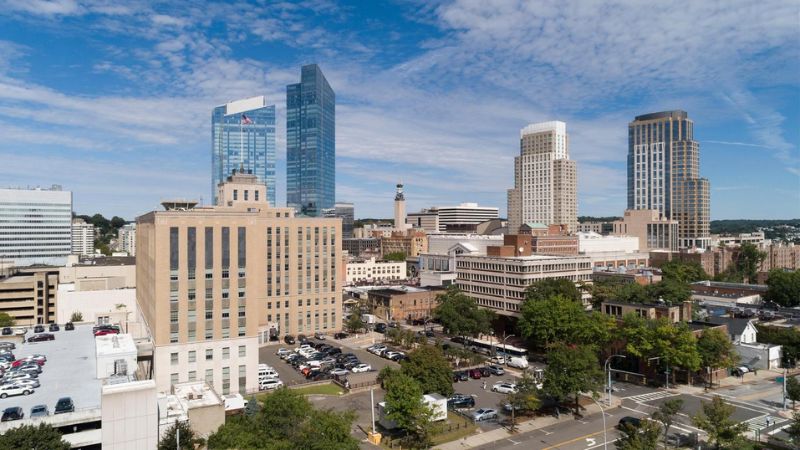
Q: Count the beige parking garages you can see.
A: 1